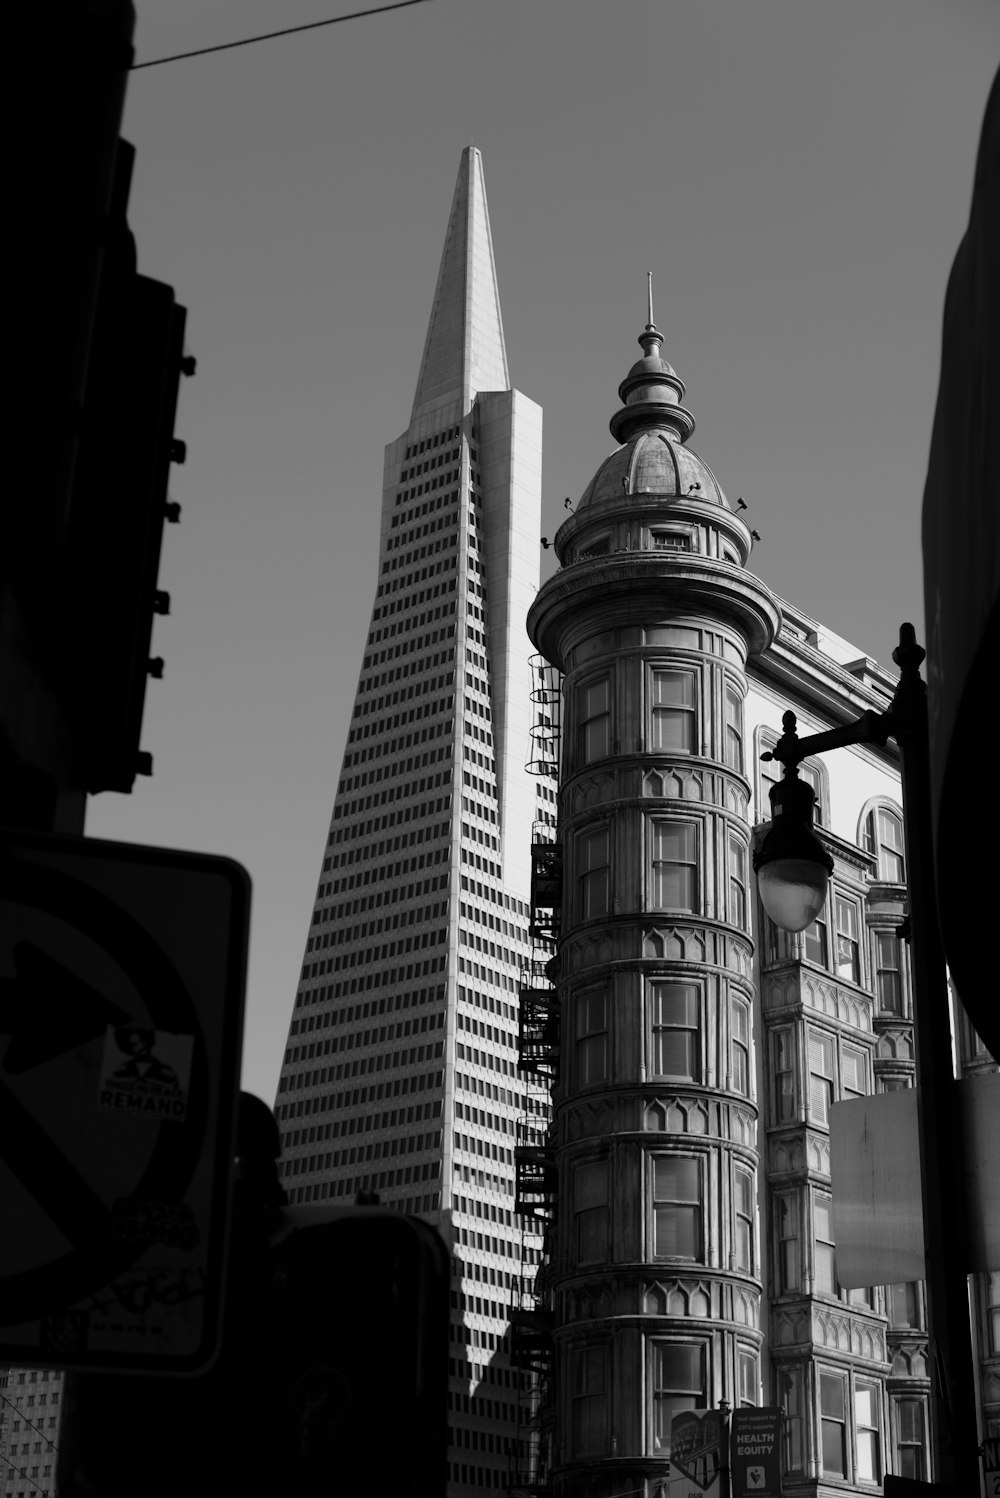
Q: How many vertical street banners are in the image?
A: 2